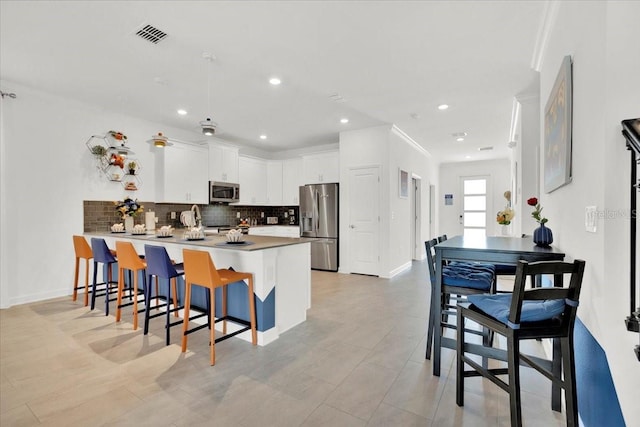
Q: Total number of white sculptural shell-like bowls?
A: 5